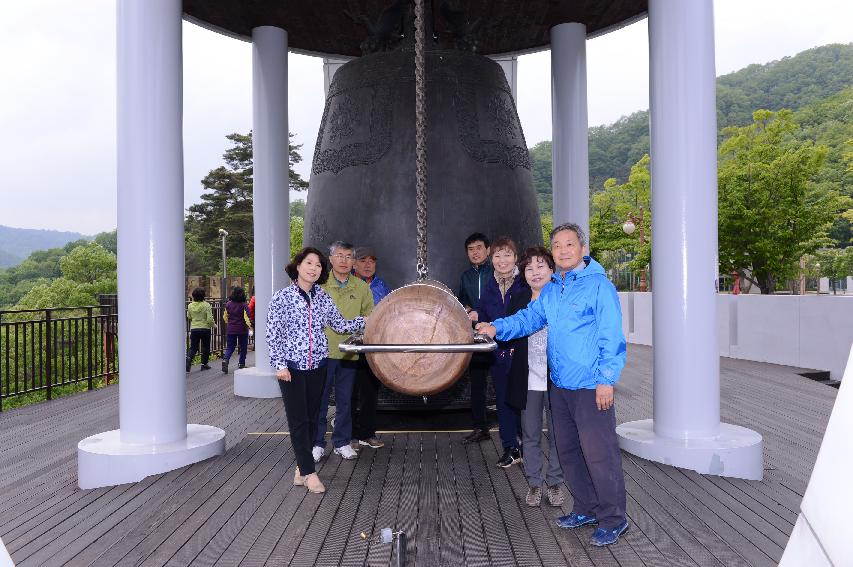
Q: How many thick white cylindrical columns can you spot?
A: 4